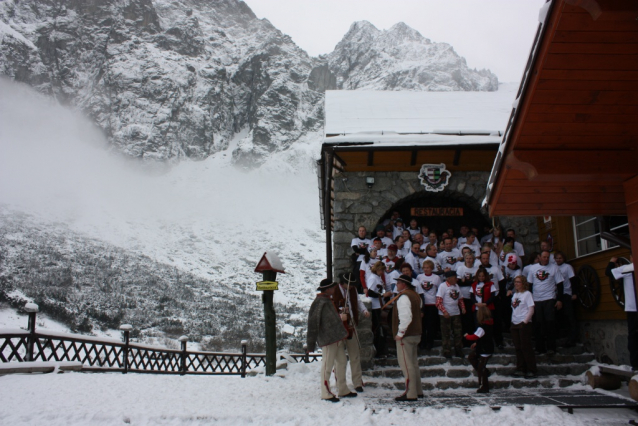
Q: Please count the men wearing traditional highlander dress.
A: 3